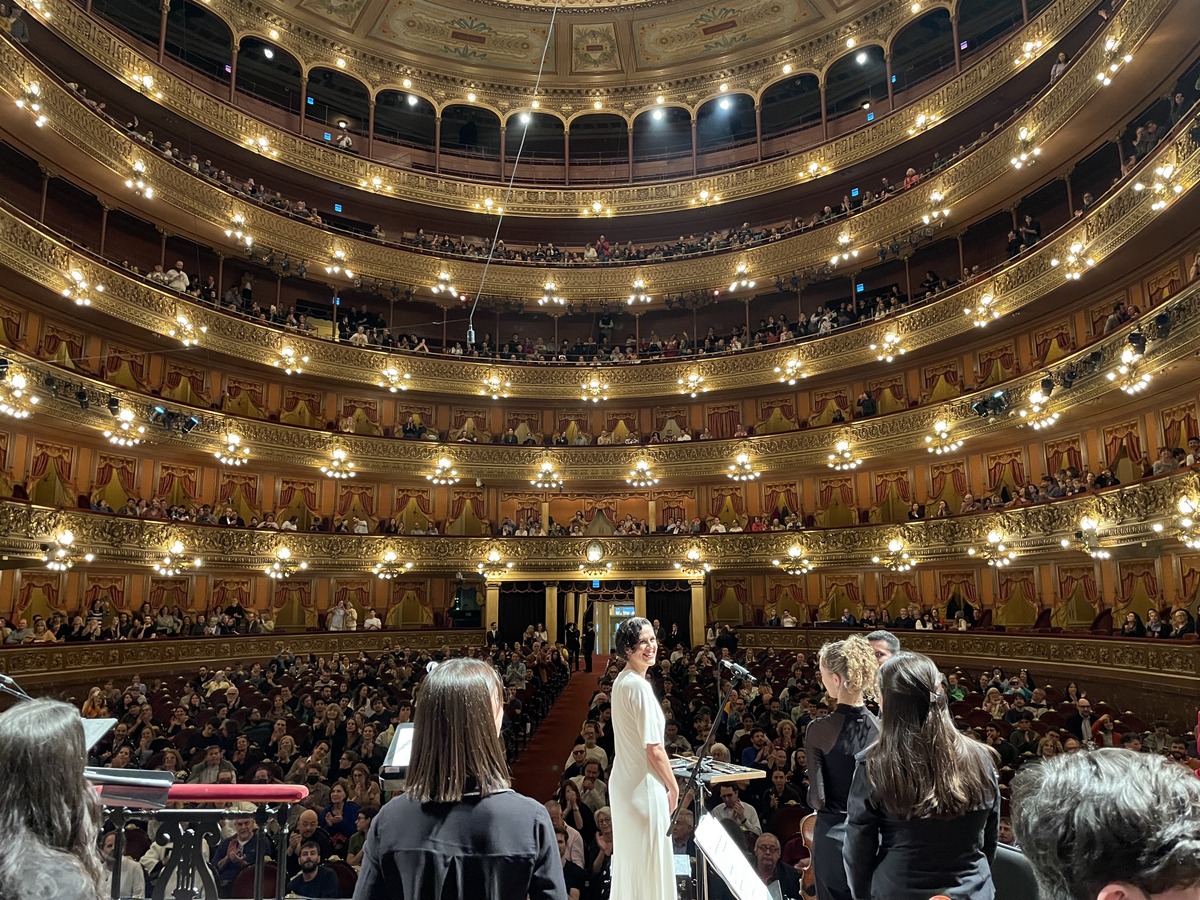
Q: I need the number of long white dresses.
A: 1